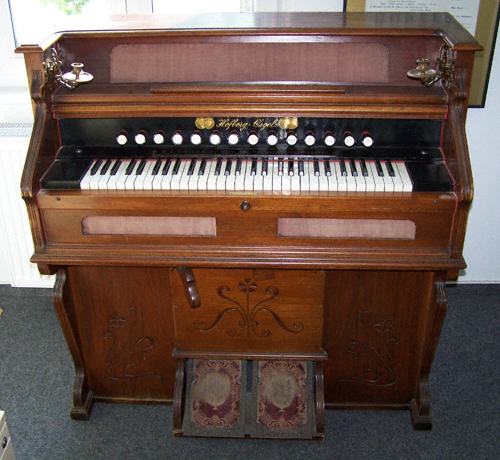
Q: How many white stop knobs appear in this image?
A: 14